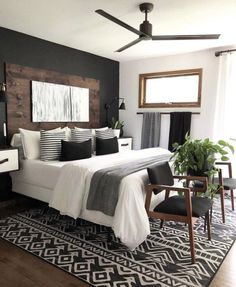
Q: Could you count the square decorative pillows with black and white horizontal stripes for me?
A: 3